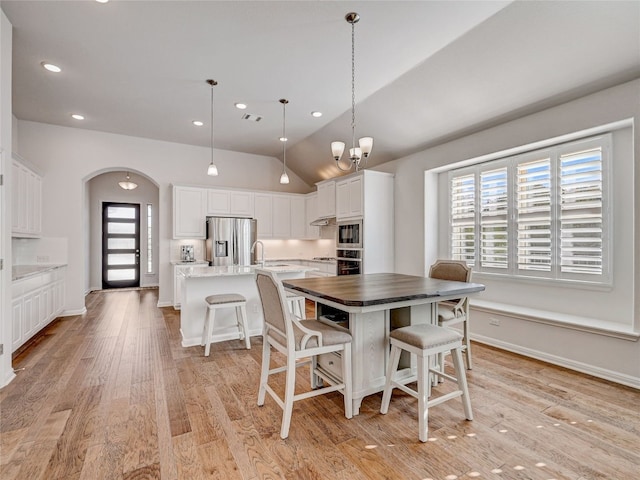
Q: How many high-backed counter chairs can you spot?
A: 2